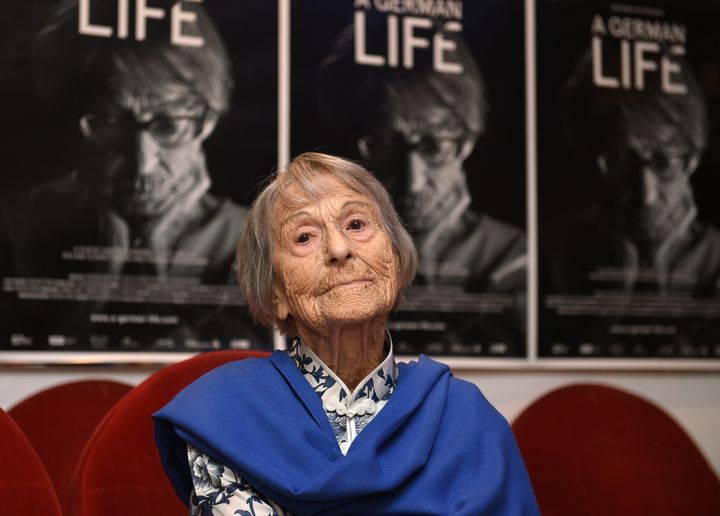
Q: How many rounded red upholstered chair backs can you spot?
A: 4